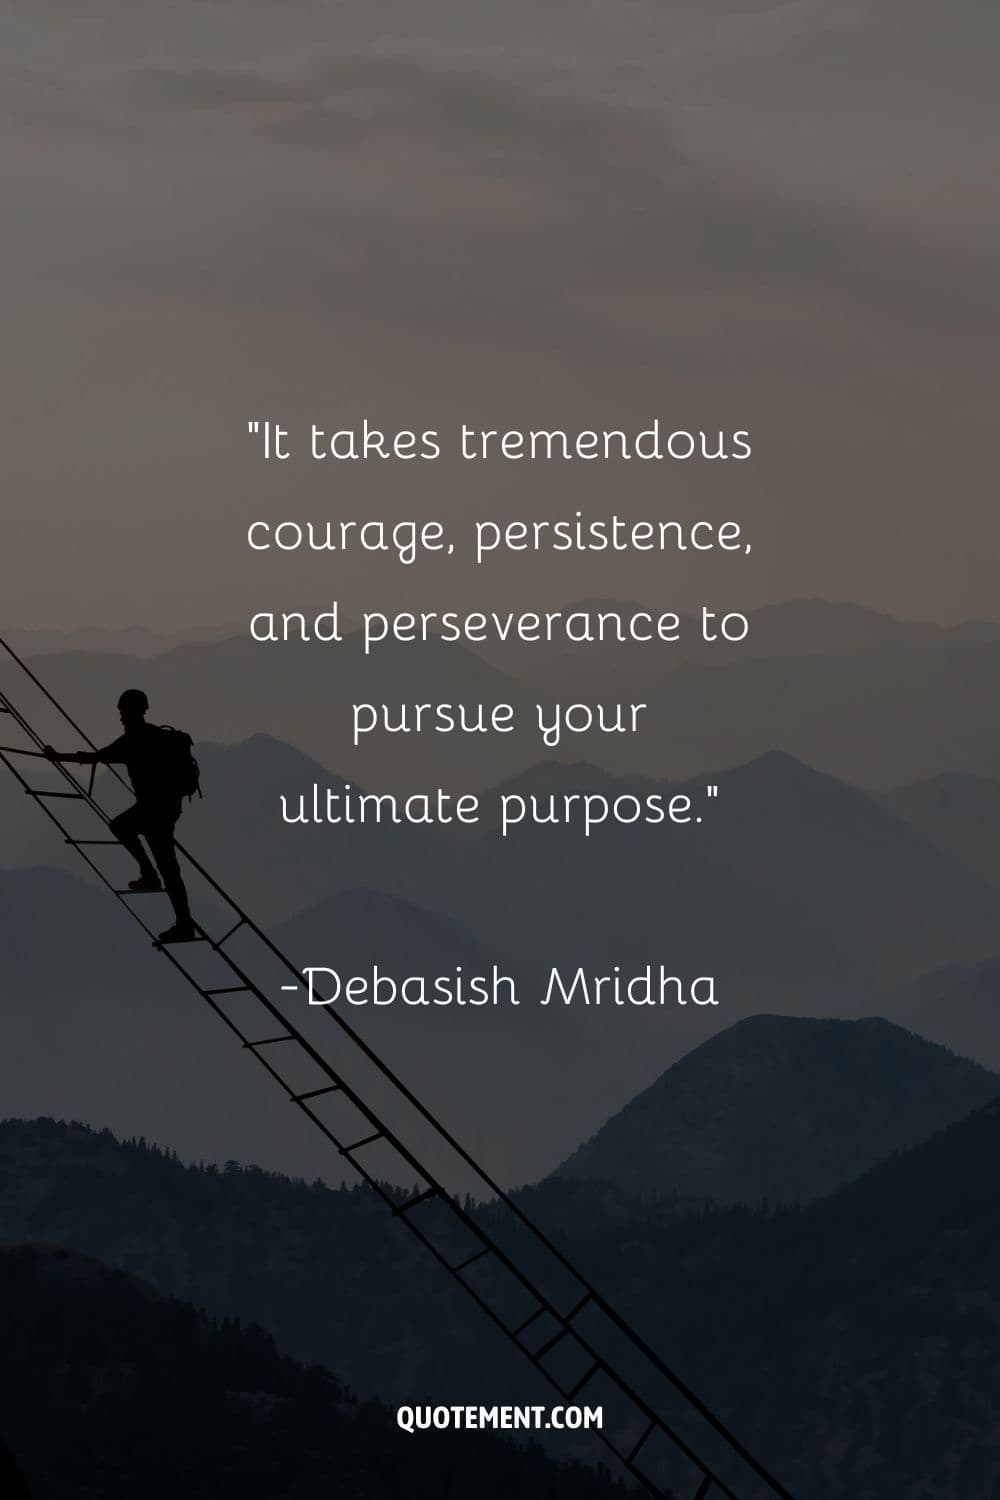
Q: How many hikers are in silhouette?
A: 1